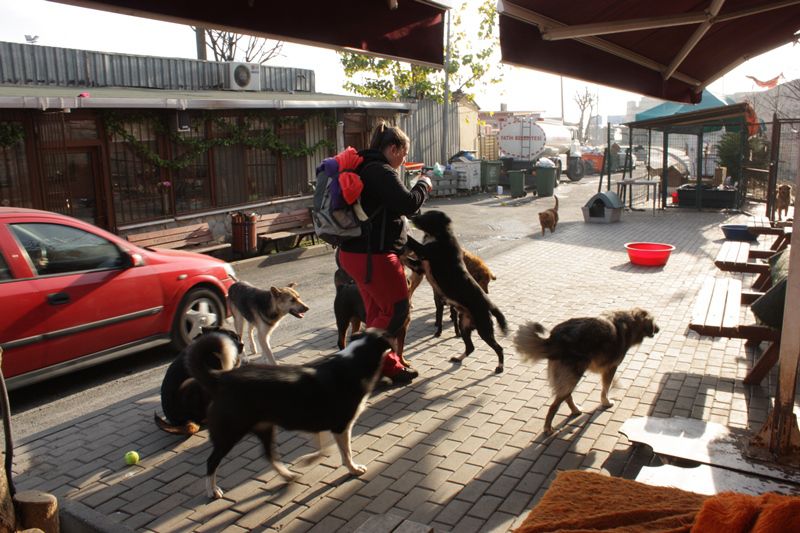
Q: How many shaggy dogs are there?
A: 1